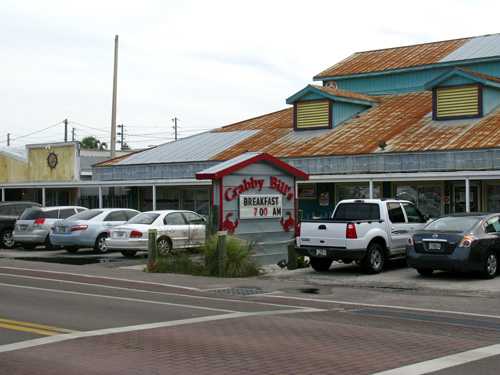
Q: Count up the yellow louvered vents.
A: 2